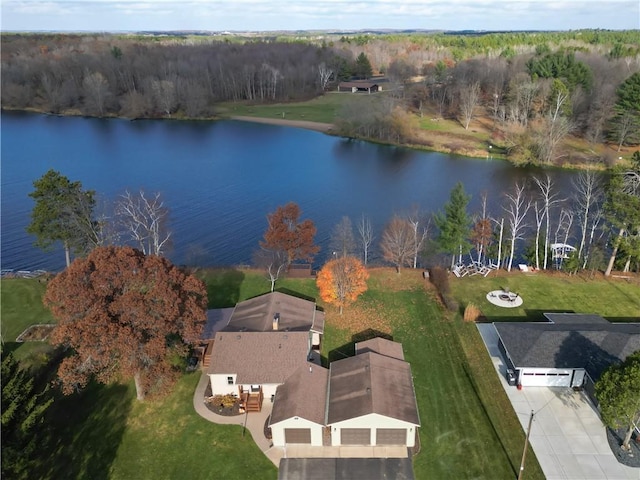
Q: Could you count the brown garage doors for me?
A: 3